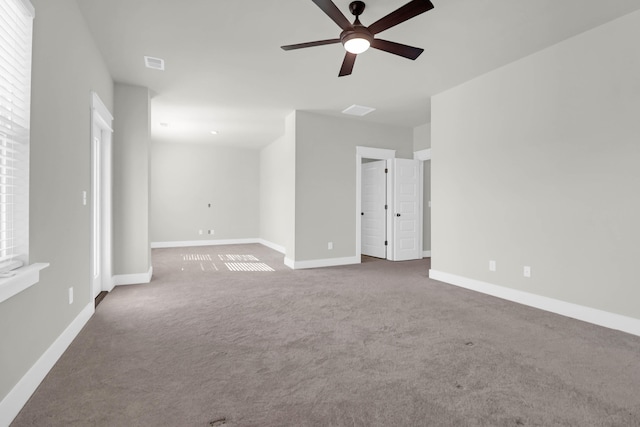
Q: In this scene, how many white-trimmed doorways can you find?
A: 3